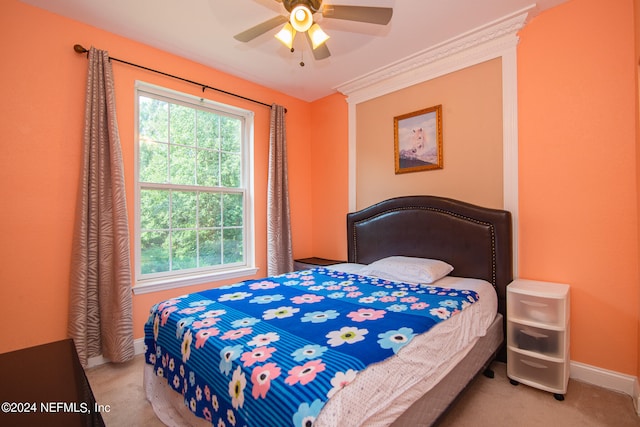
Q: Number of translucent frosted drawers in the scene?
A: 3